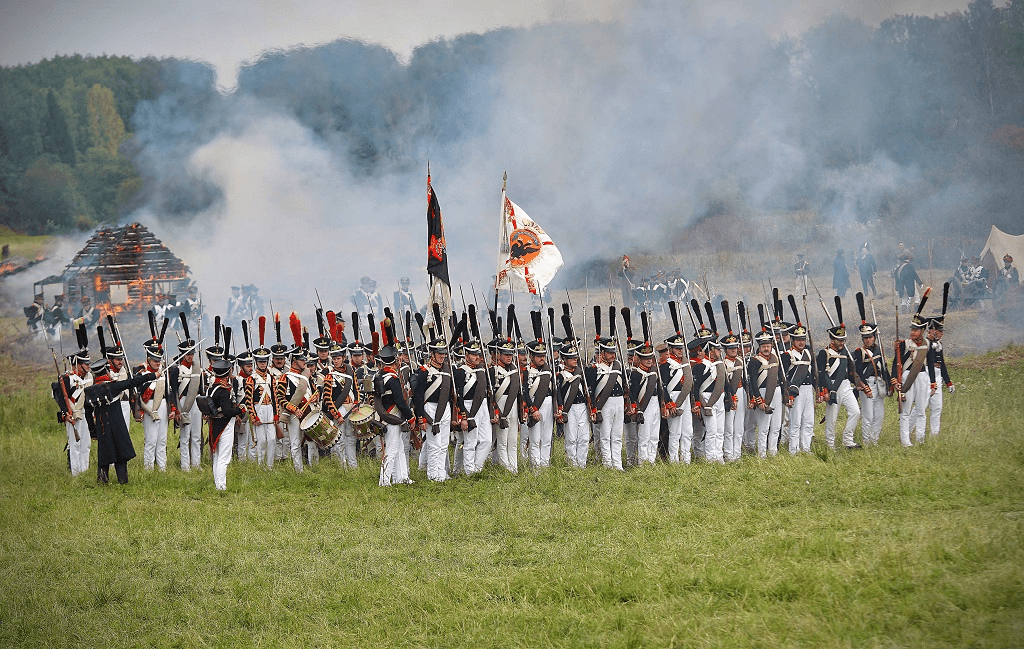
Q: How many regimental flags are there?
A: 2